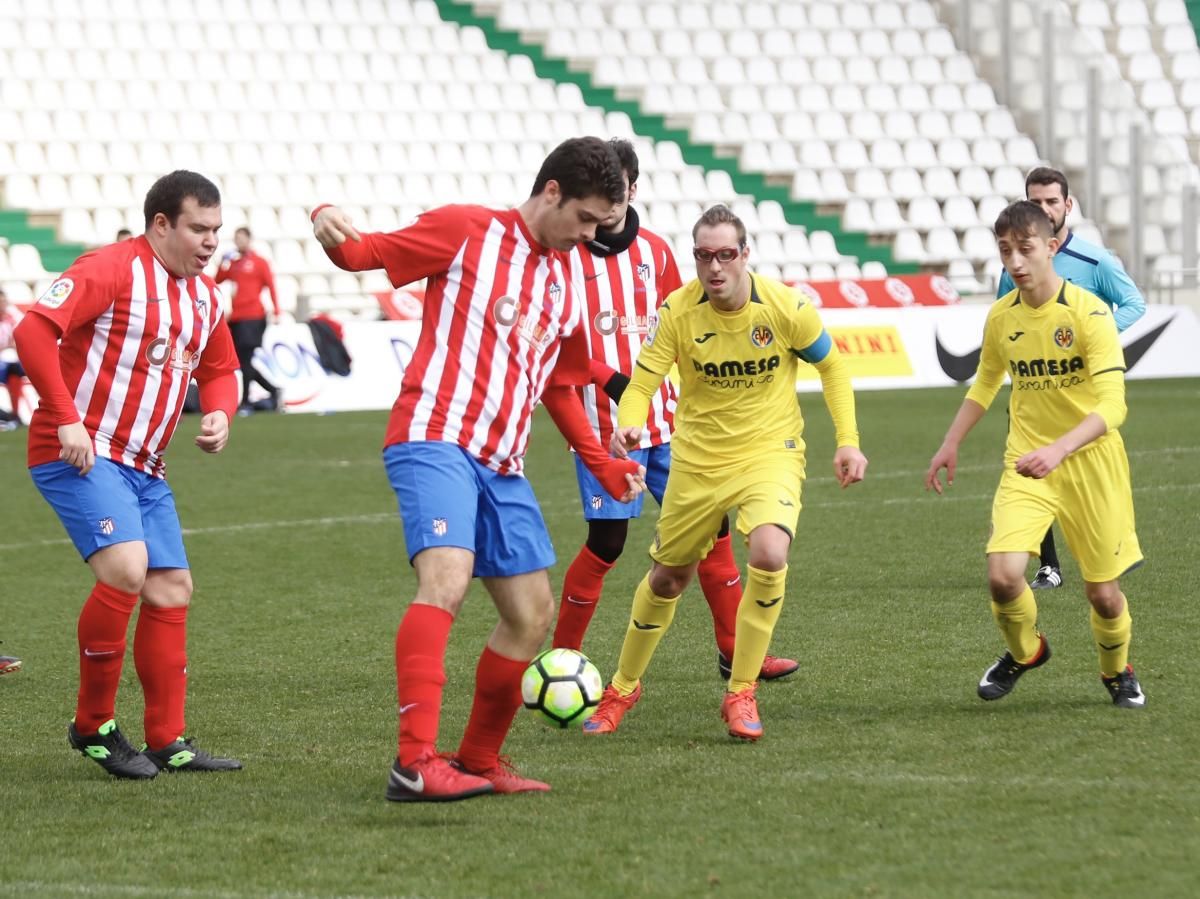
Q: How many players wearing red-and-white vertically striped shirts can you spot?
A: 3